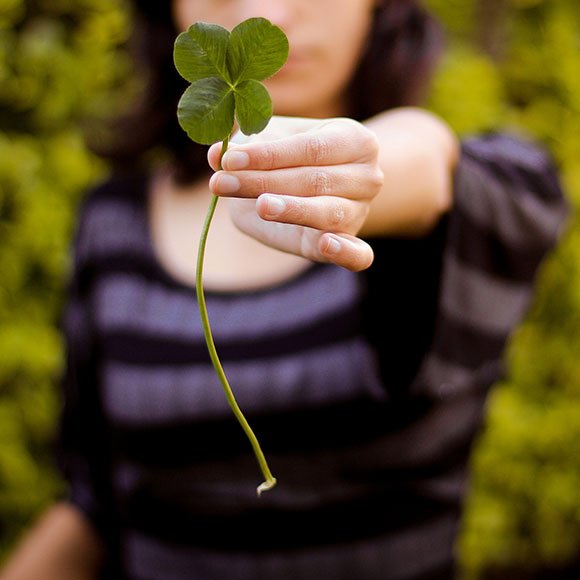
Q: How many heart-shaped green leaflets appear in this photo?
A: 4